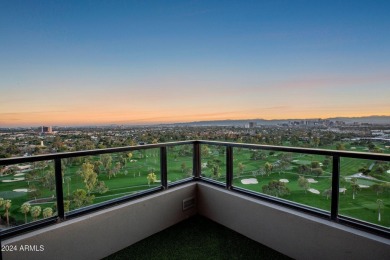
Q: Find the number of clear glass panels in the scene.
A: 6